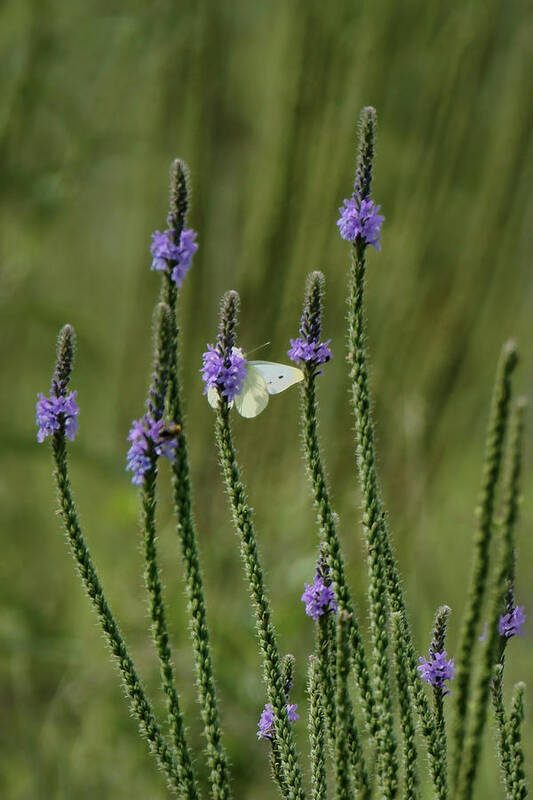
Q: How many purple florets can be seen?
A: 10